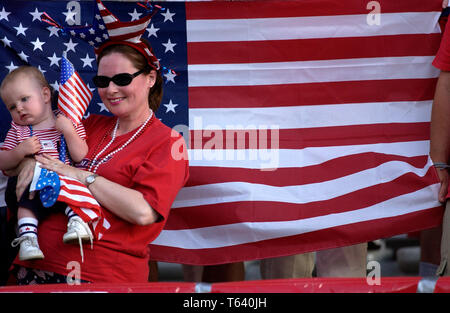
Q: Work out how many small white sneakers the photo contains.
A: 2